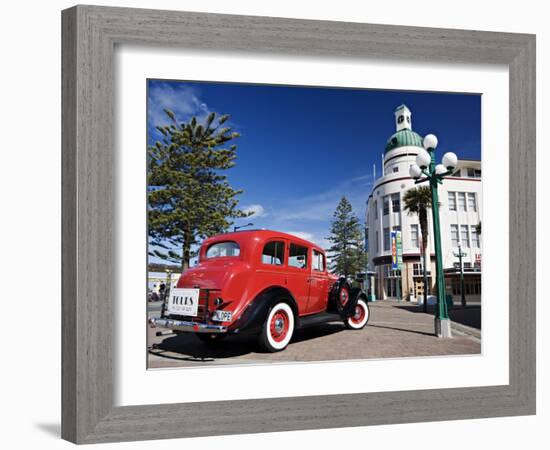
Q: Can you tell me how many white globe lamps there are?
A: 5